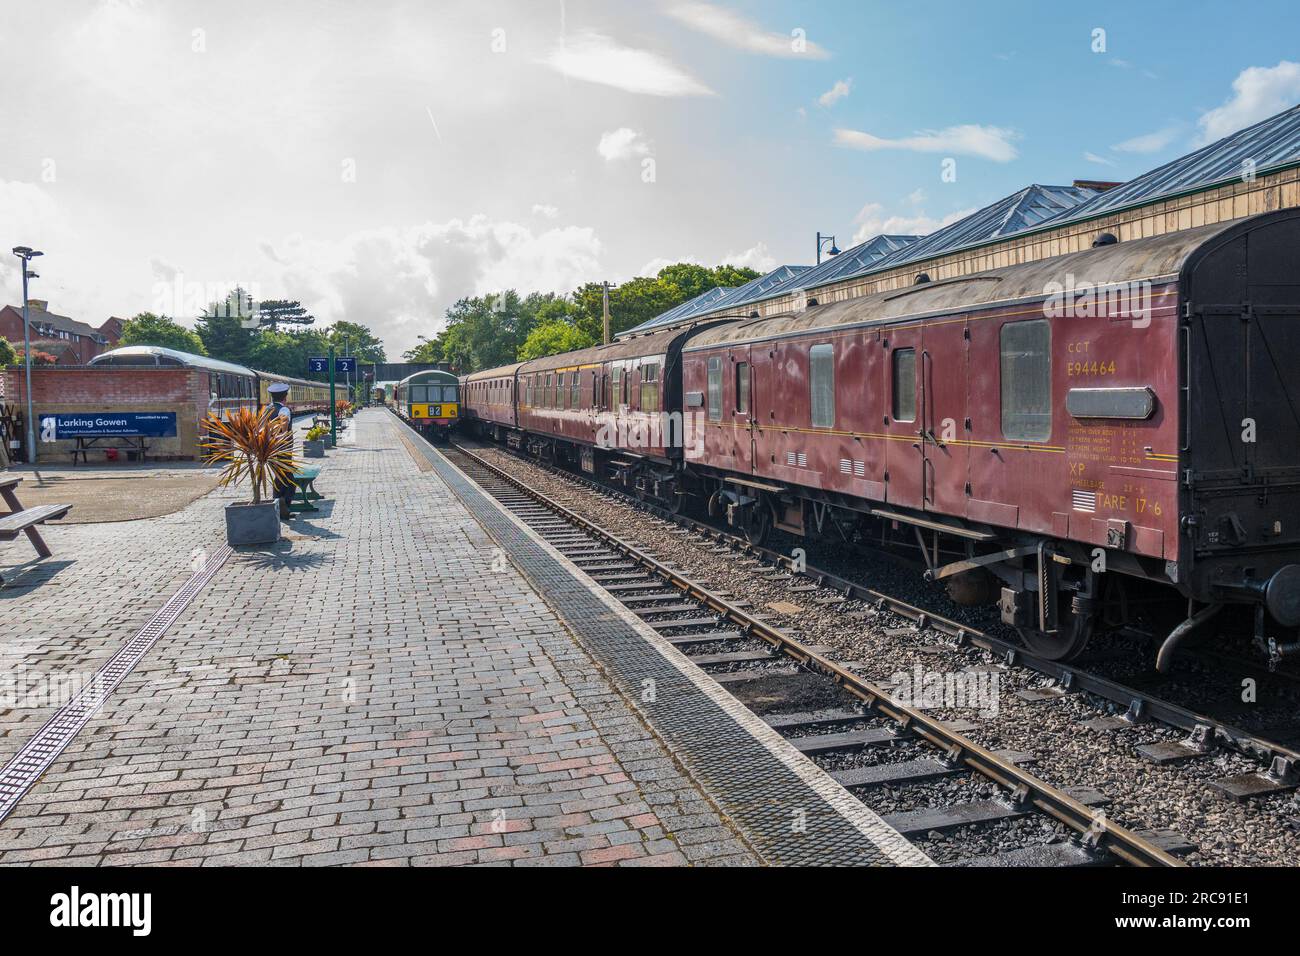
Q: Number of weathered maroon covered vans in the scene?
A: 1